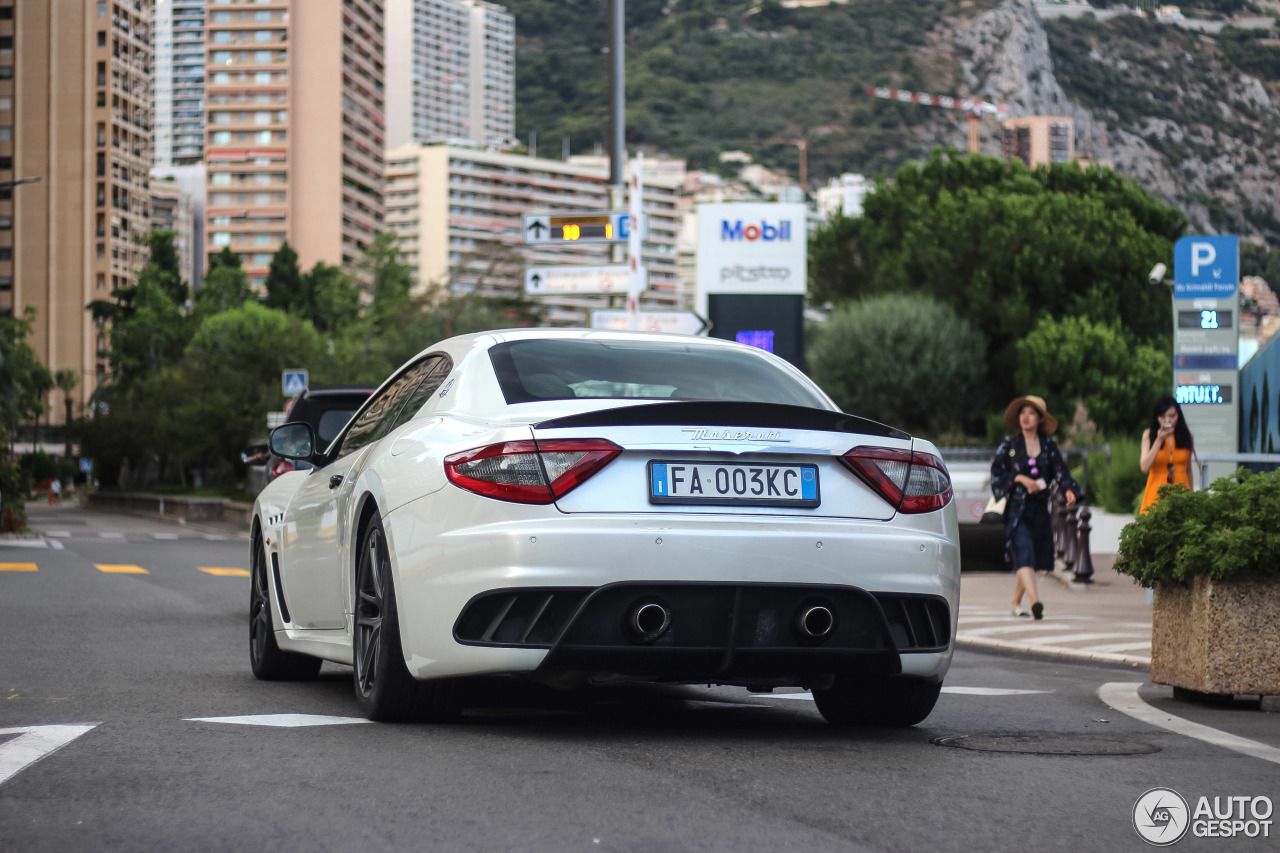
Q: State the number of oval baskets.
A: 0